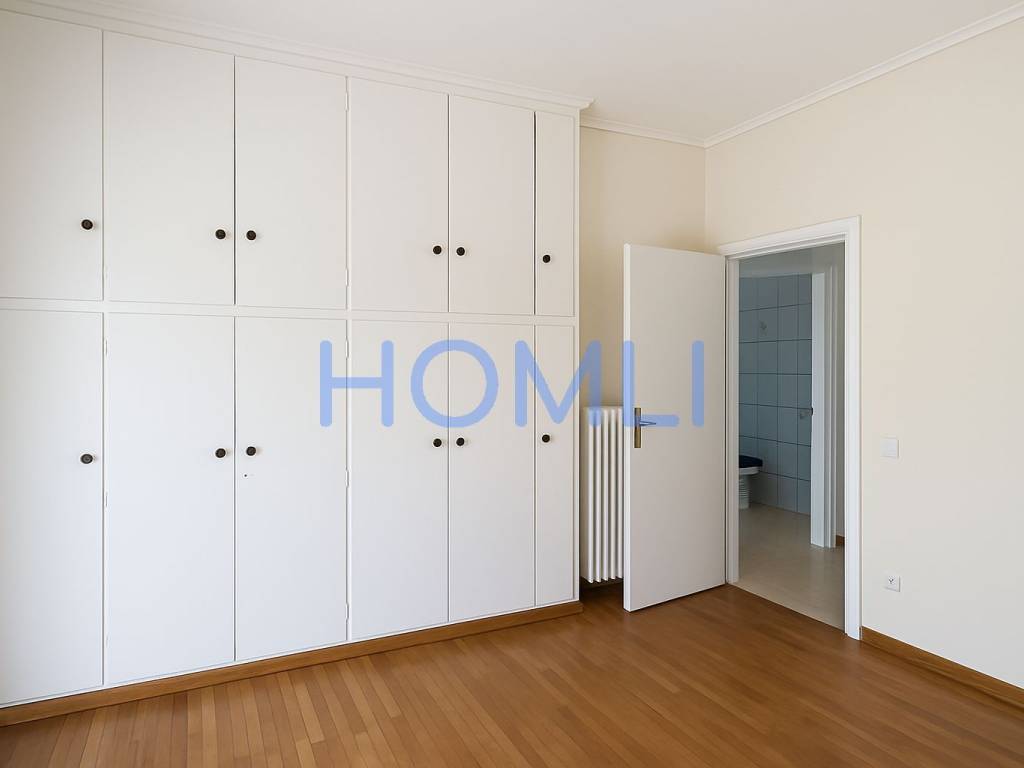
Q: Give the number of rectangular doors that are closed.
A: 12